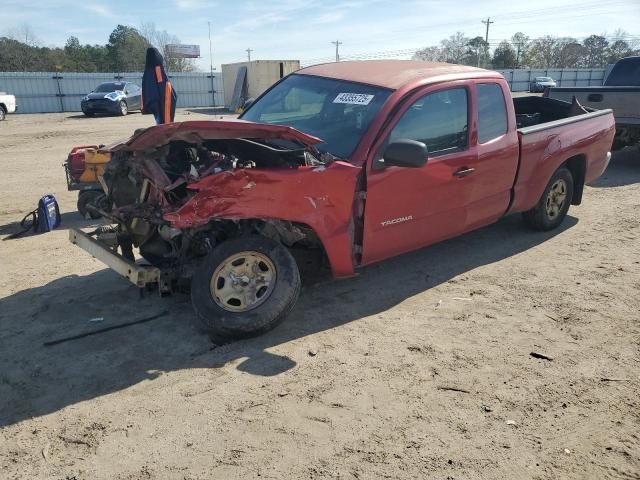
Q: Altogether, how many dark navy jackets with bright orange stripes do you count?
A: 1